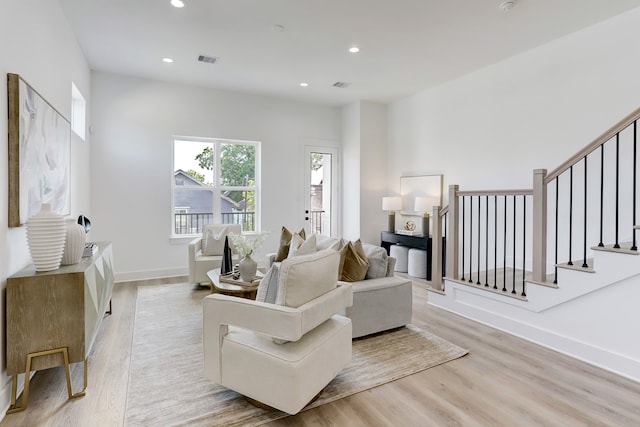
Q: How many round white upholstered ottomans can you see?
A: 2